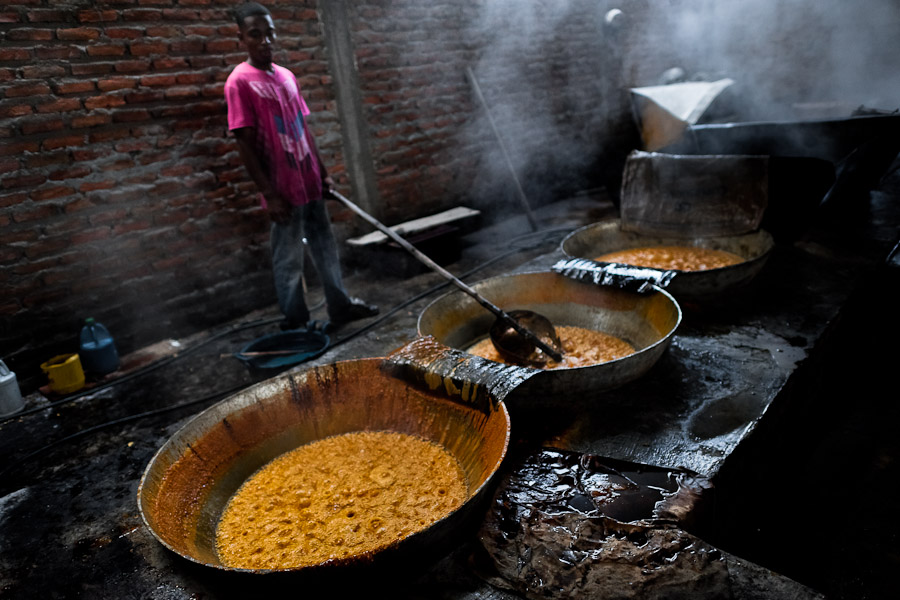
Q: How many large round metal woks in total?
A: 3